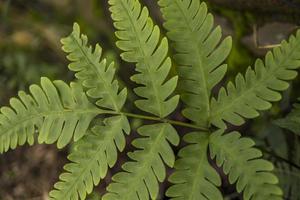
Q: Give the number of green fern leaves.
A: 9